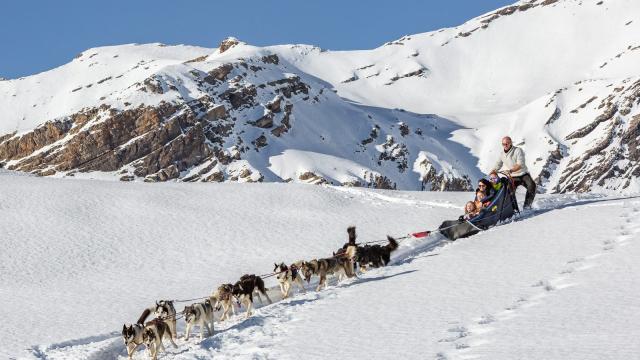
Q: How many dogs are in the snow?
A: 10